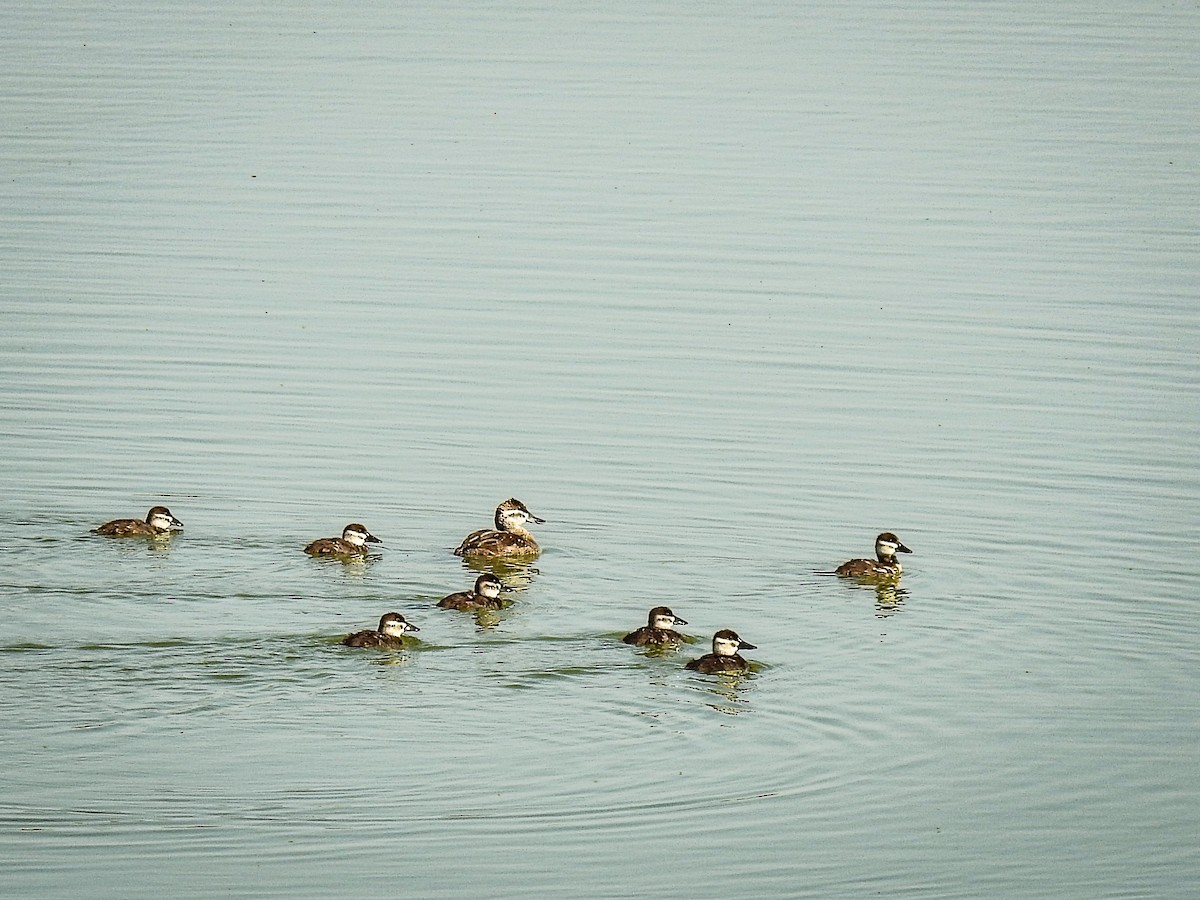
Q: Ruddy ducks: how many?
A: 8